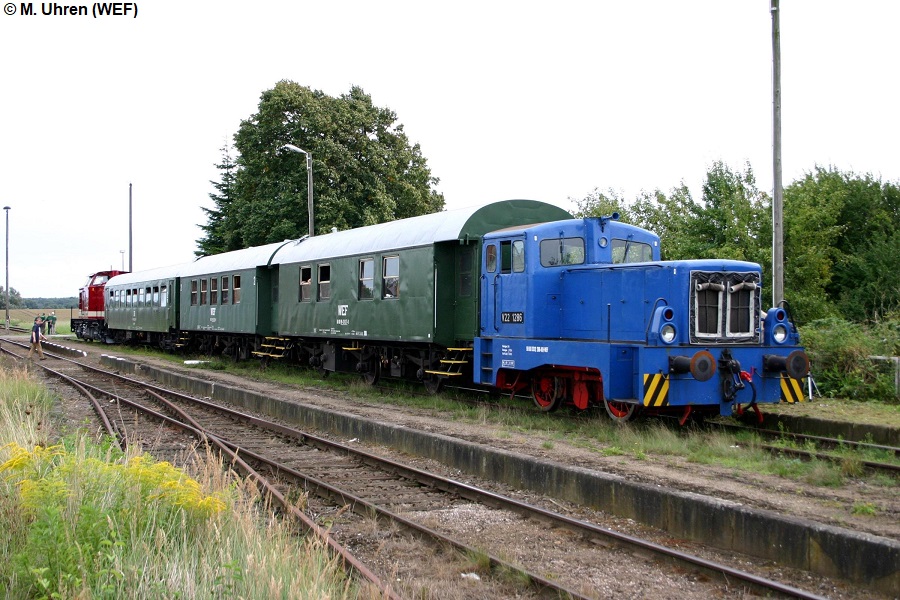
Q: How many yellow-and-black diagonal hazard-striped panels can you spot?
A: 2